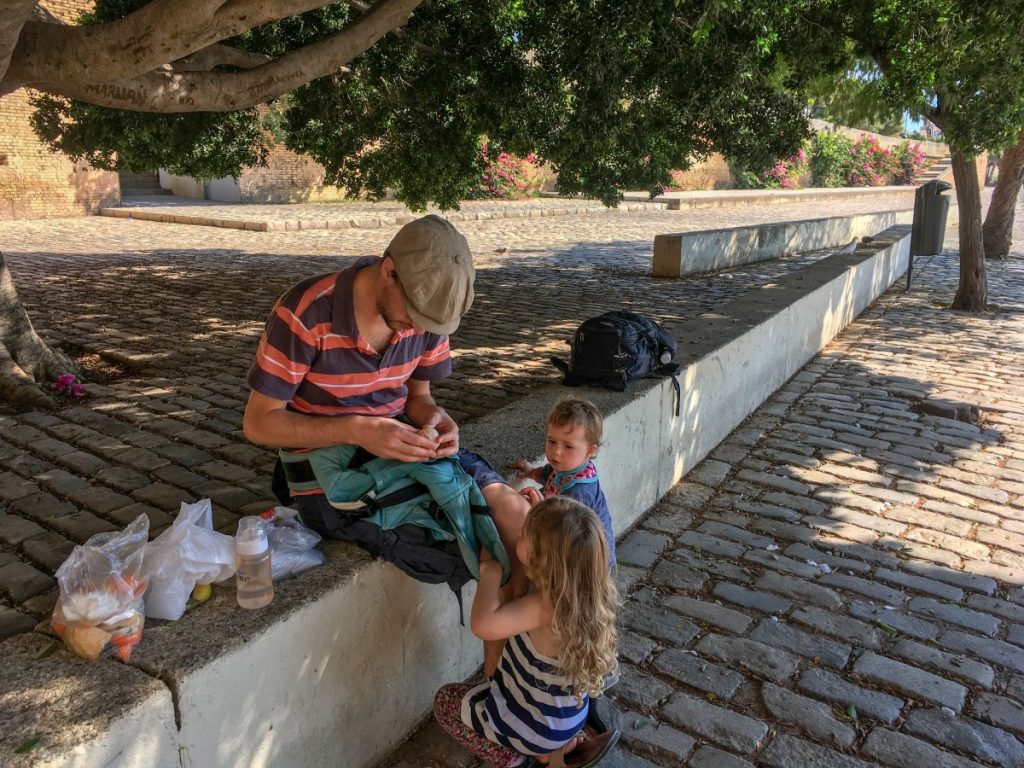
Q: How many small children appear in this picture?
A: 2